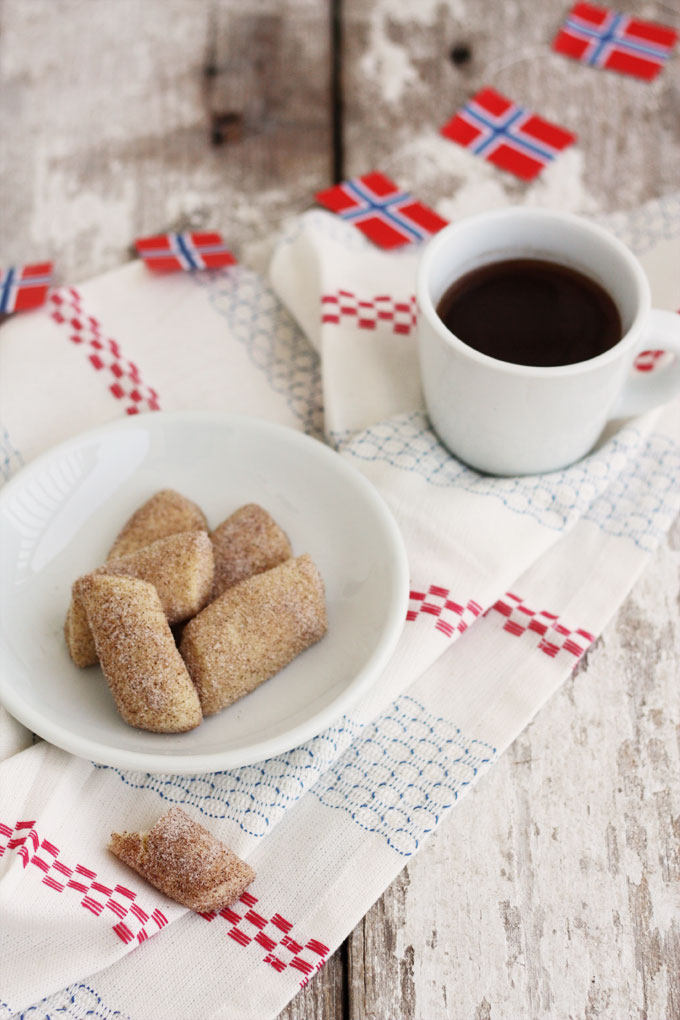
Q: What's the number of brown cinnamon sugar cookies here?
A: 6